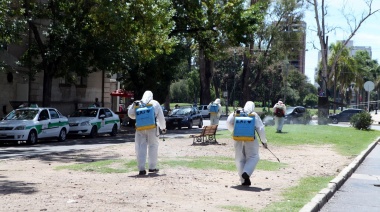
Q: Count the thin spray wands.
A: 2